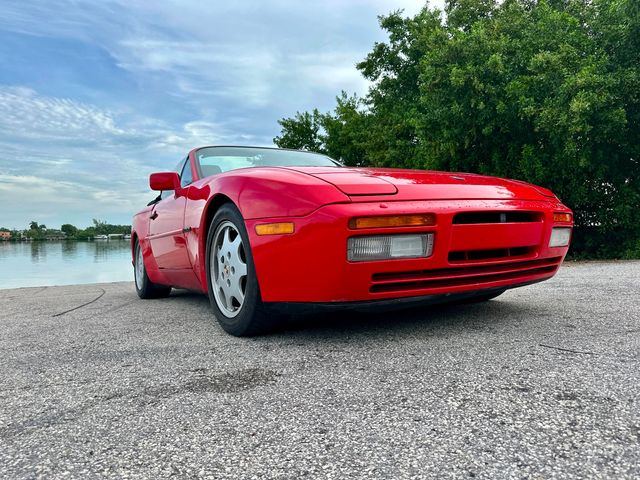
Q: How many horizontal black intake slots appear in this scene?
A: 4